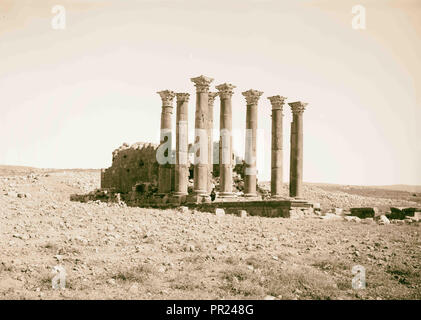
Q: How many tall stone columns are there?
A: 8